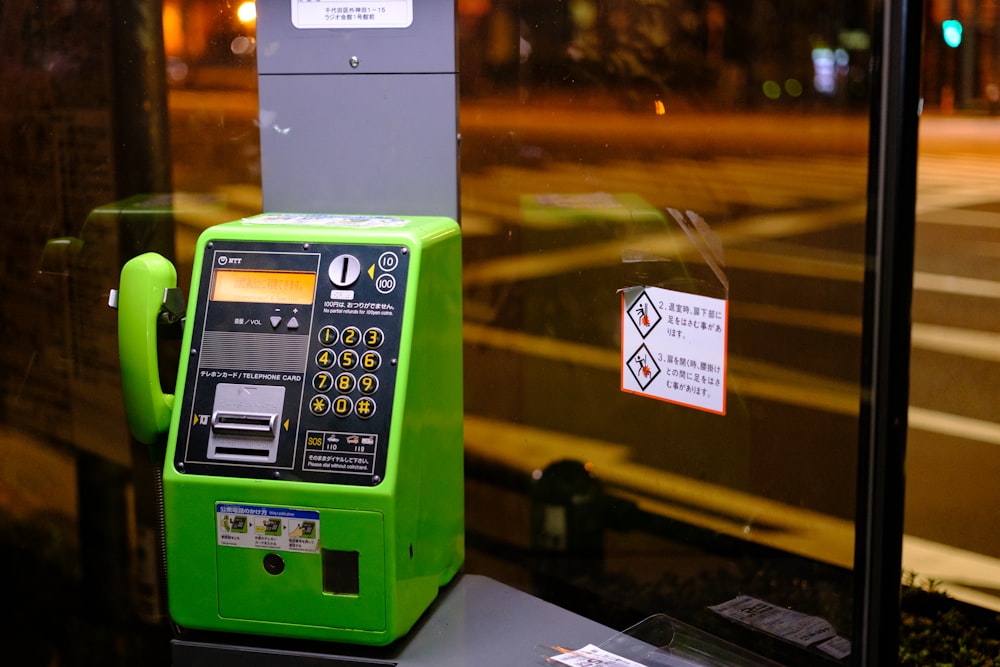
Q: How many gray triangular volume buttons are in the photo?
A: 2